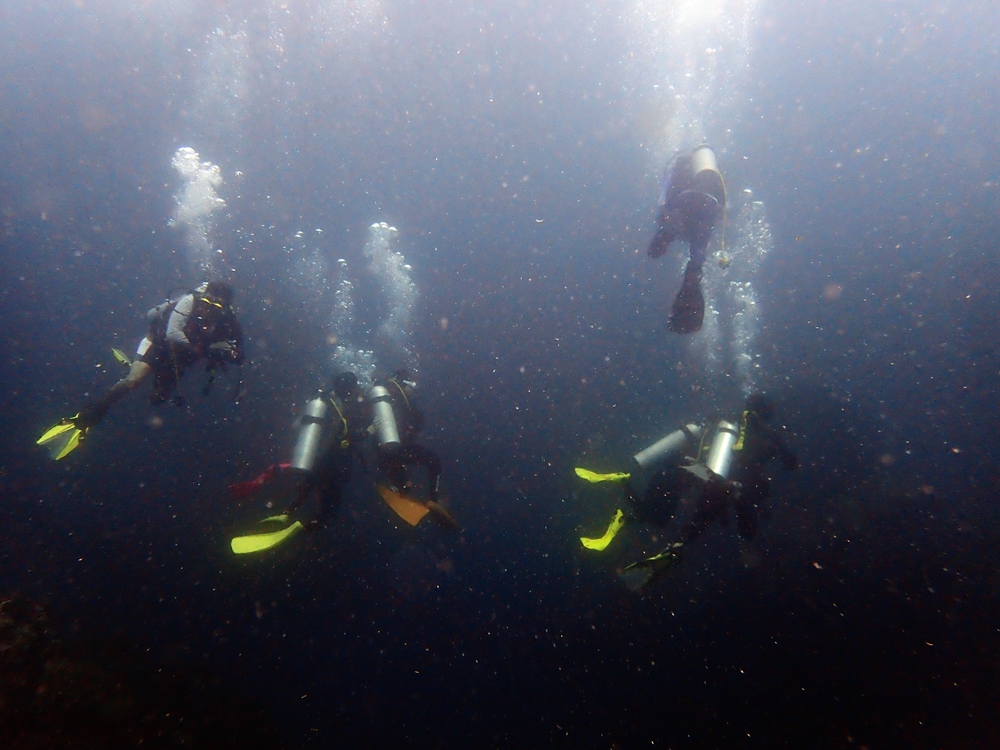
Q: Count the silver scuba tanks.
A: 5